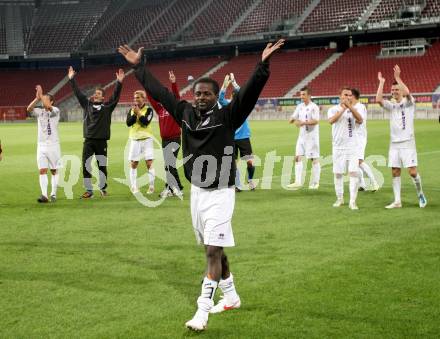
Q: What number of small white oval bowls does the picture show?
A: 0